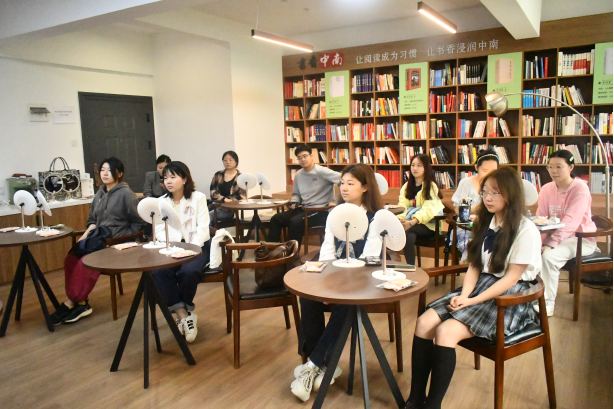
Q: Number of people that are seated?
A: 10